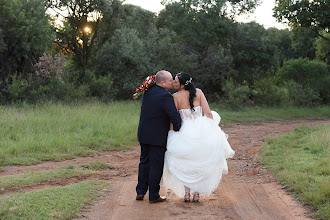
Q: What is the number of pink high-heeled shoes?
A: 2